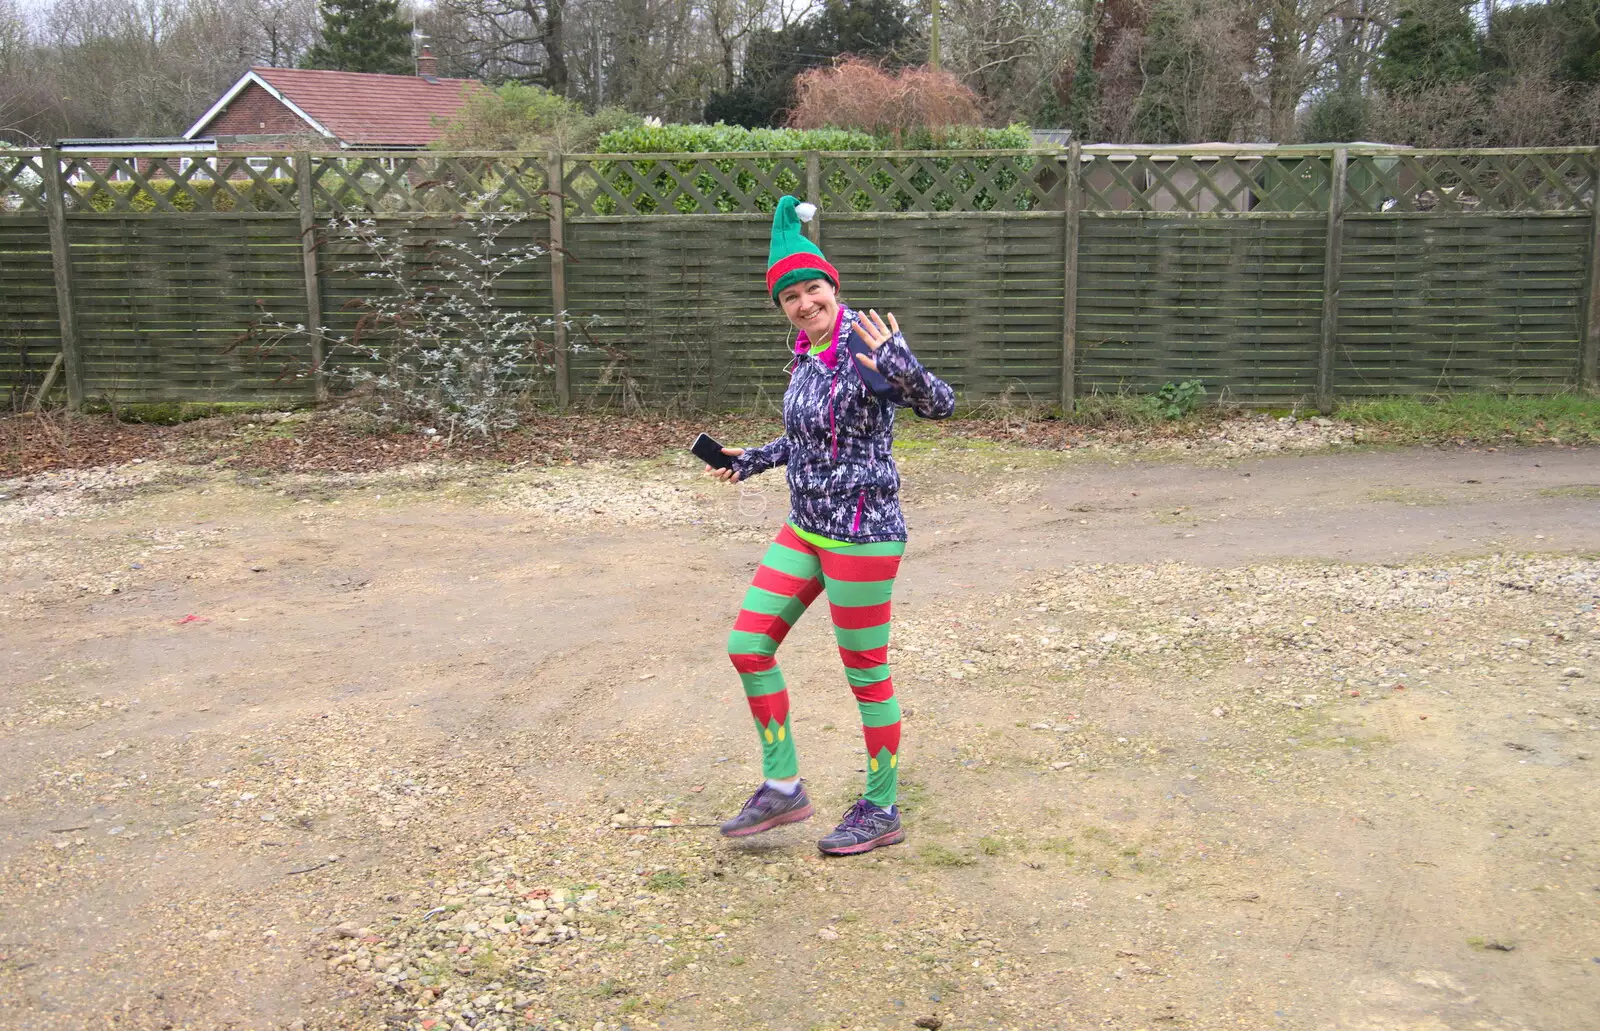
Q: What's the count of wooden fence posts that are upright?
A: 7